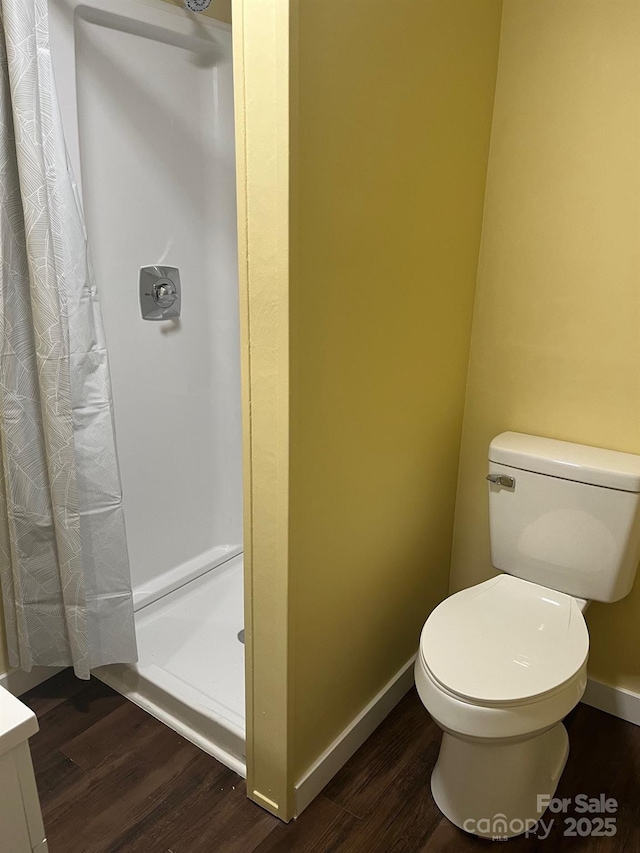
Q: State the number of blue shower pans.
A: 0